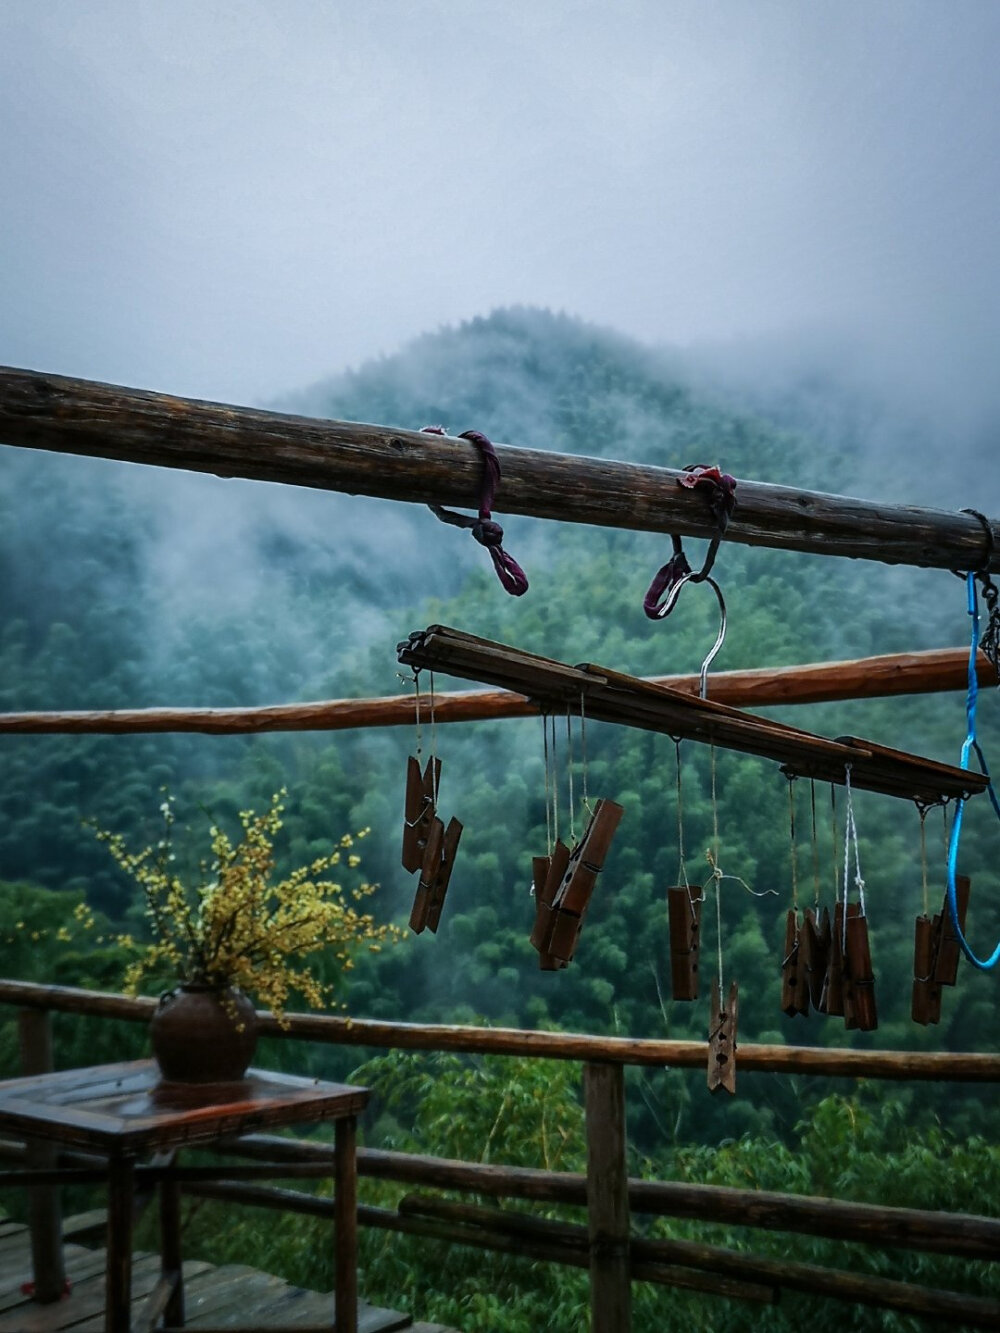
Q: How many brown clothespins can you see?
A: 14